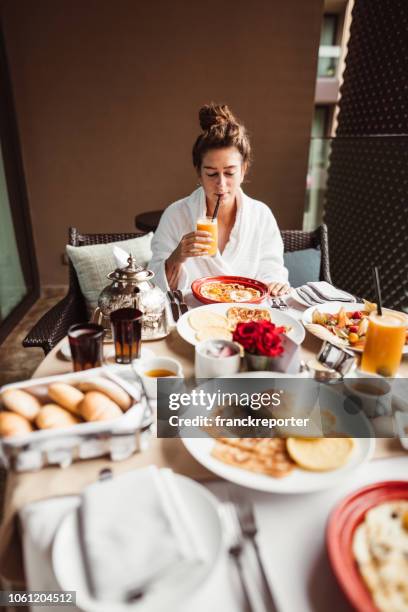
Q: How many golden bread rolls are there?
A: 6